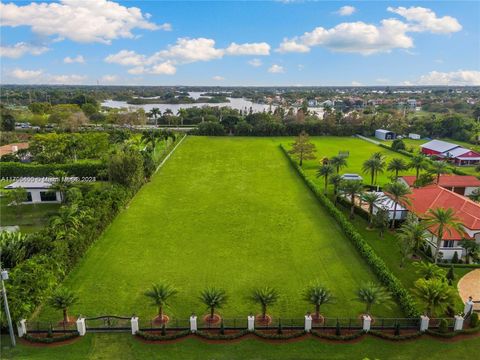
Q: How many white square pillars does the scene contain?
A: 10